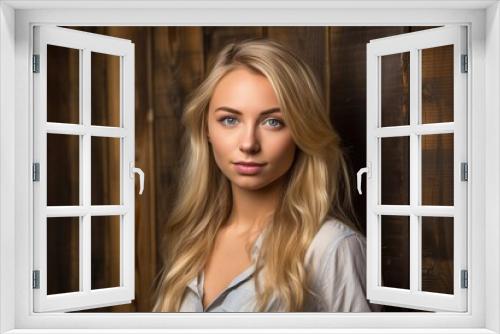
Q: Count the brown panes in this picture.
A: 12